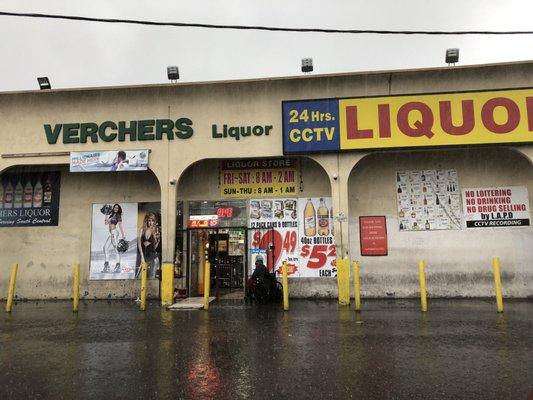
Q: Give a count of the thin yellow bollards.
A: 8